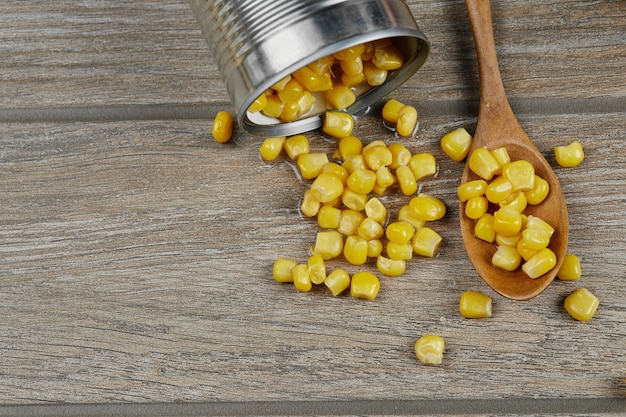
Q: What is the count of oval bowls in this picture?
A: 0